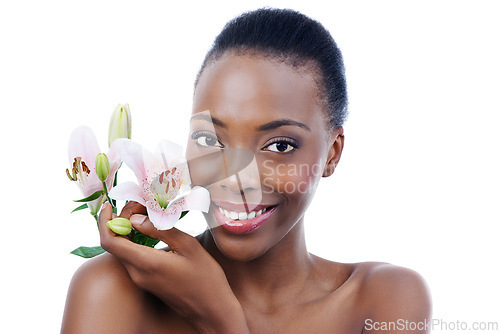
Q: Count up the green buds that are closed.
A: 3